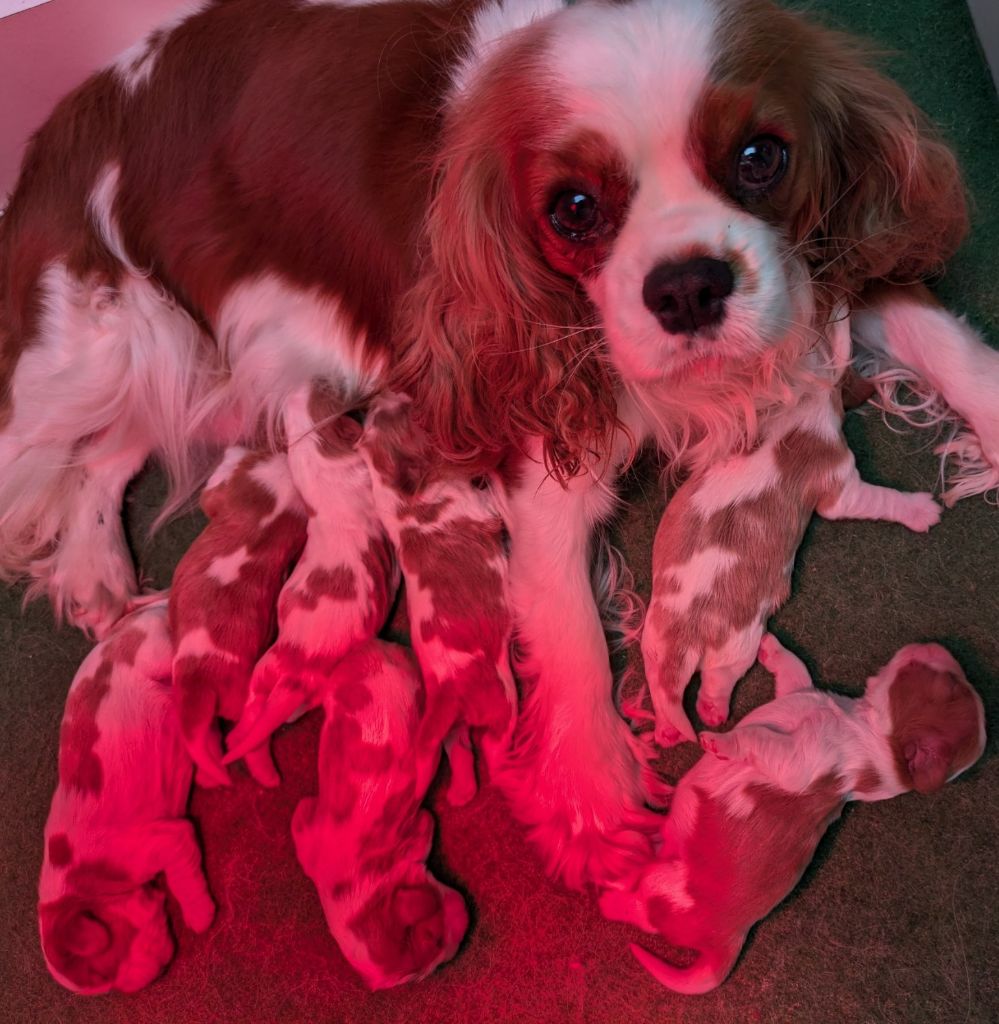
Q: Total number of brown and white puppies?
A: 7